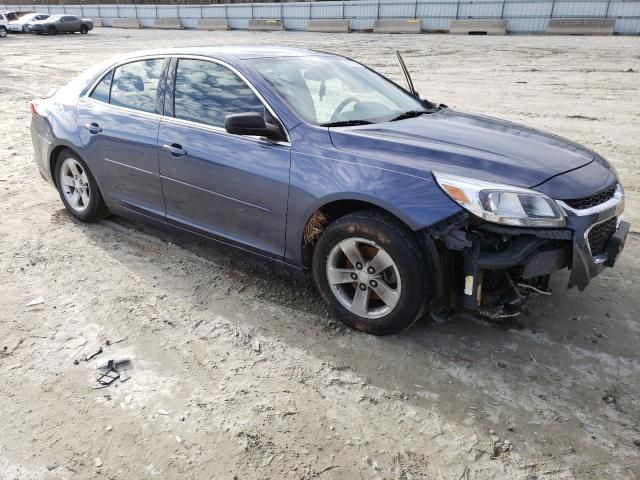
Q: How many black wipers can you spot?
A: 2